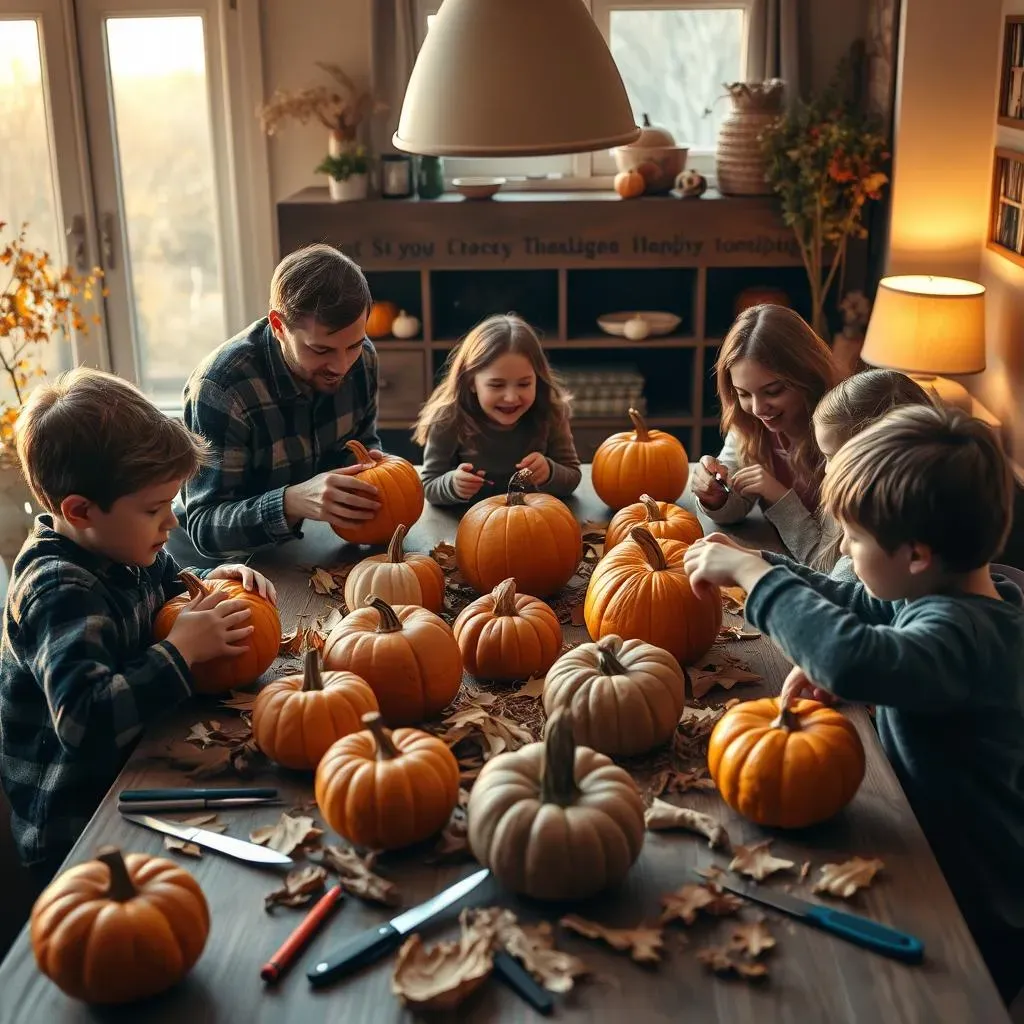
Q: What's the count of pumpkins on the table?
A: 15